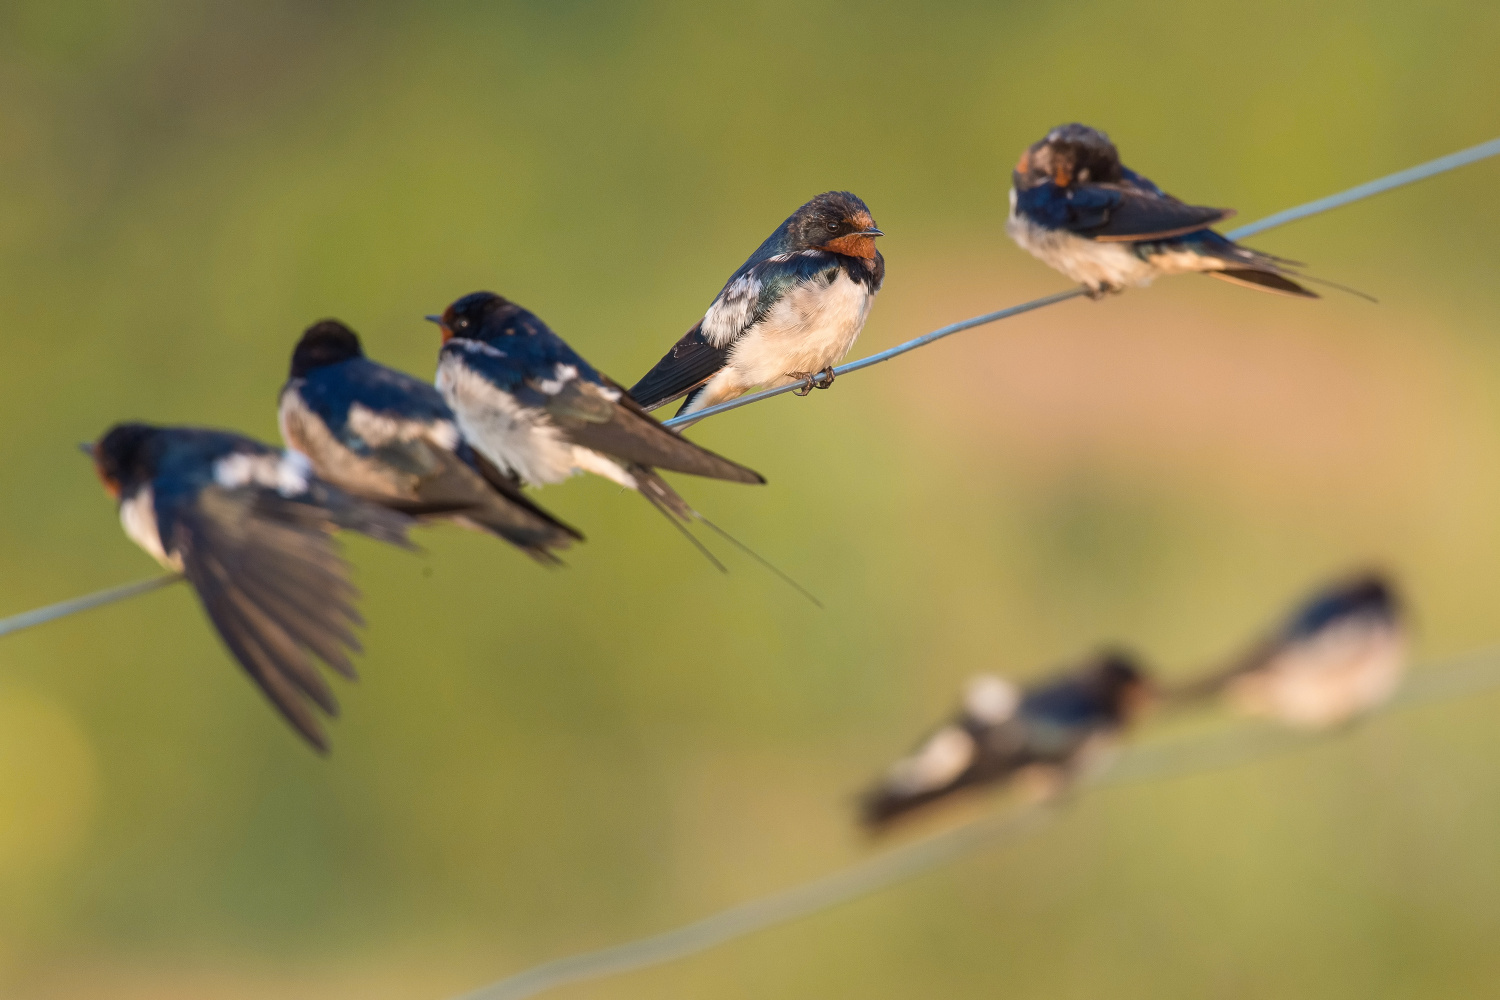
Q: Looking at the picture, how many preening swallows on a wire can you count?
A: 1